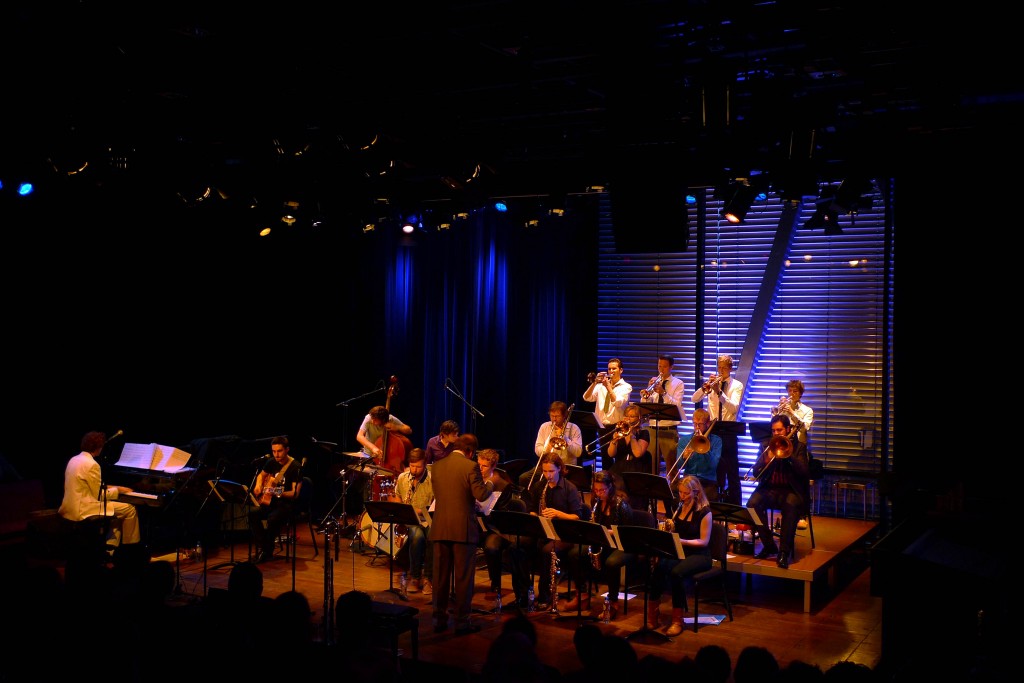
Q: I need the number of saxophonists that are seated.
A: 5